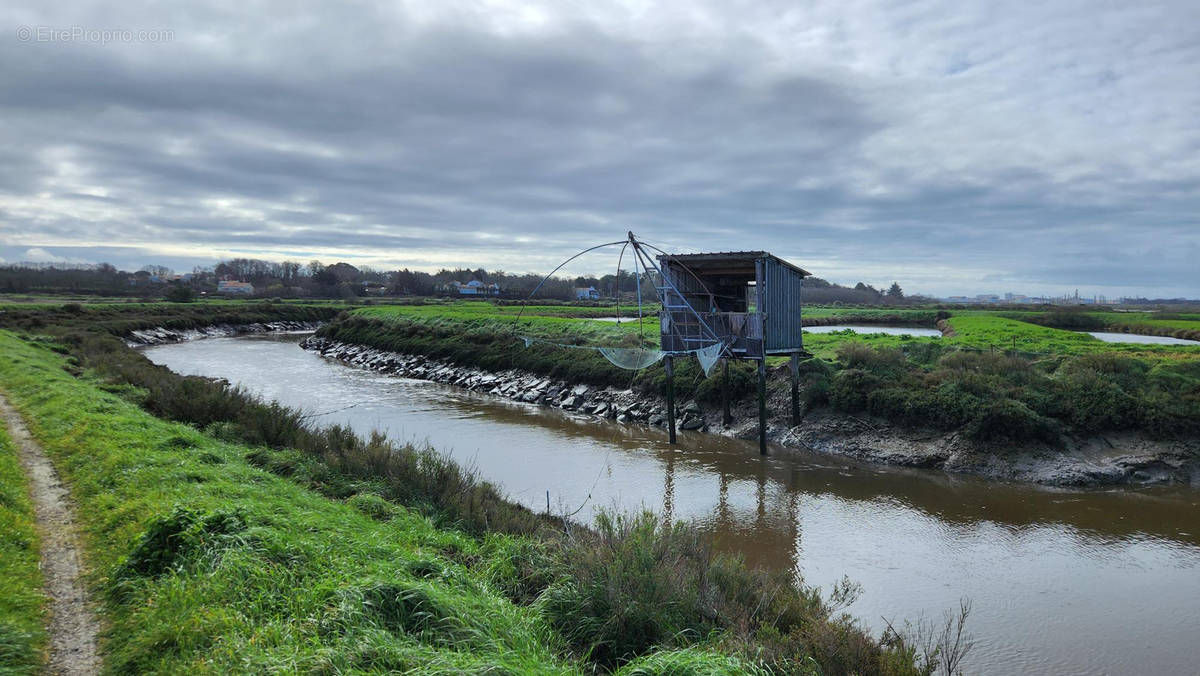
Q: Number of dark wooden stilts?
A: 4